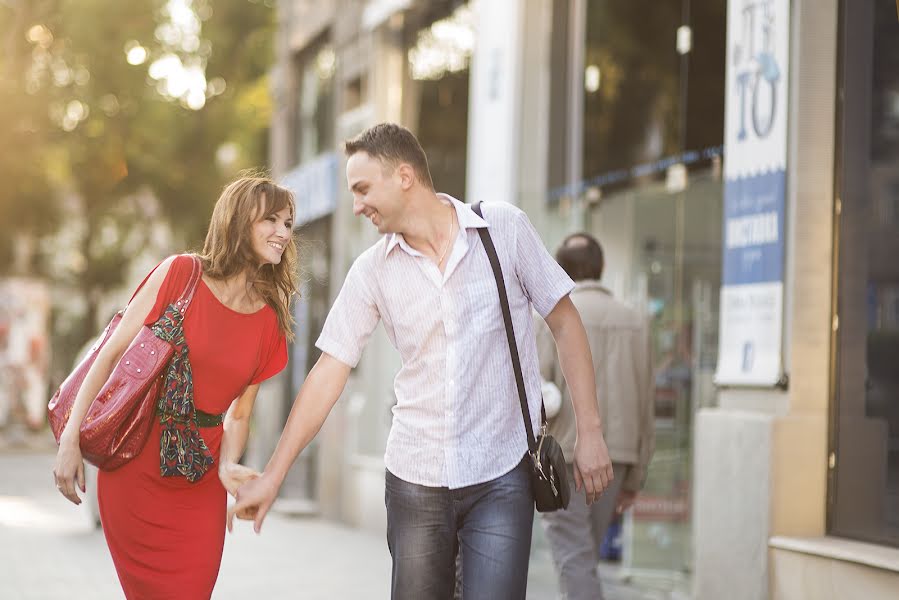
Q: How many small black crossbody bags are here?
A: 1